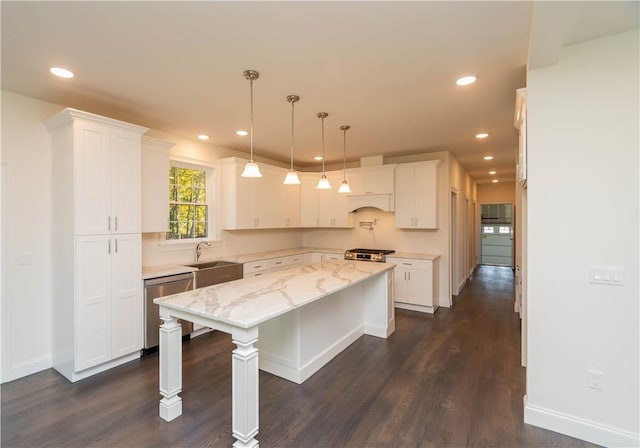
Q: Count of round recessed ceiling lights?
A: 9